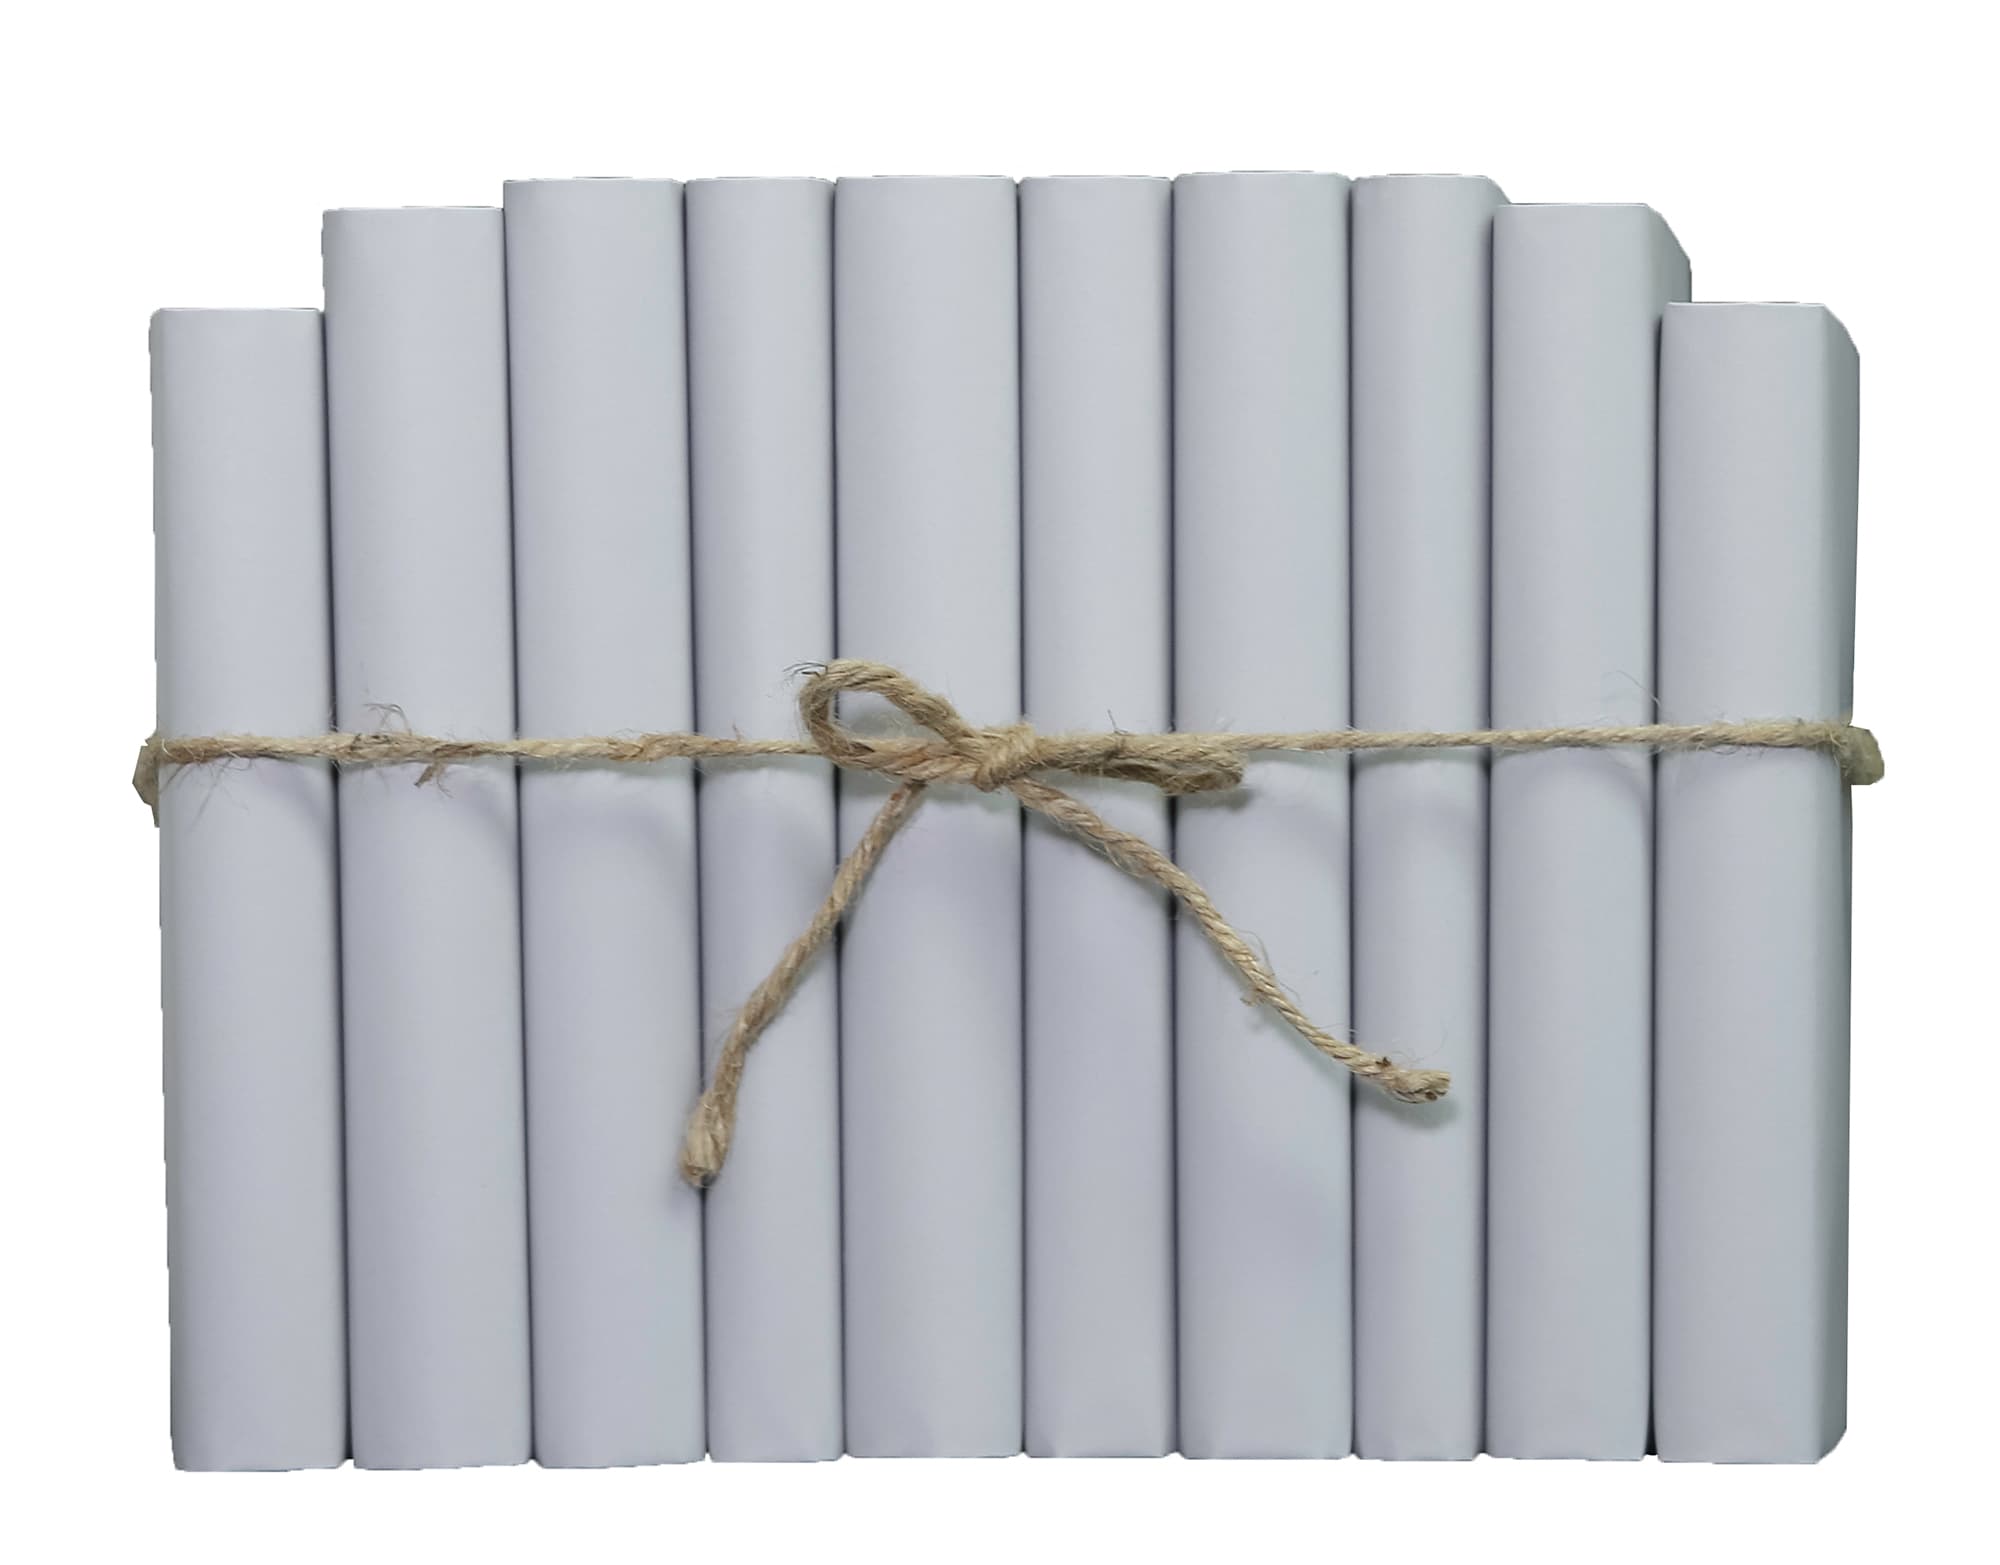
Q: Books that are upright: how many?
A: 10